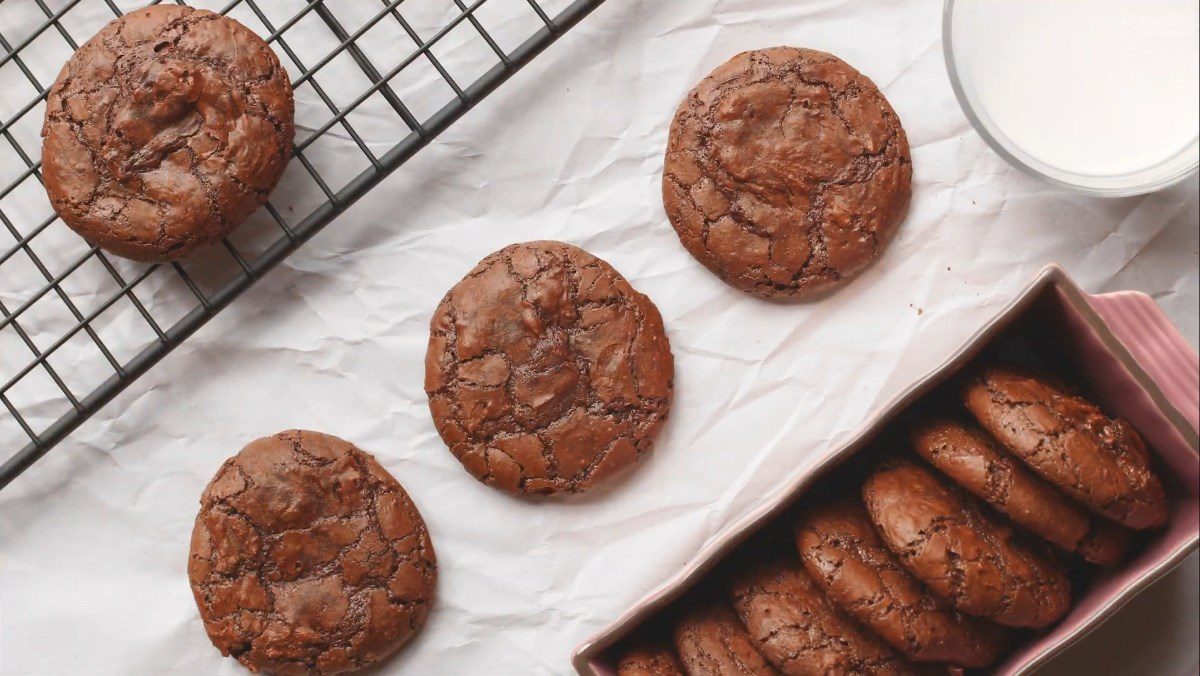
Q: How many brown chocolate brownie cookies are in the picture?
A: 11